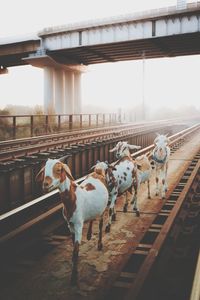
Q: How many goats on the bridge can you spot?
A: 4